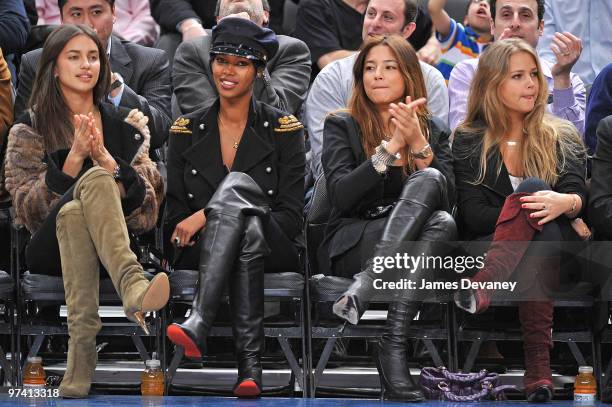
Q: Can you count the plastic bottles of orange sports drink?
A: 3